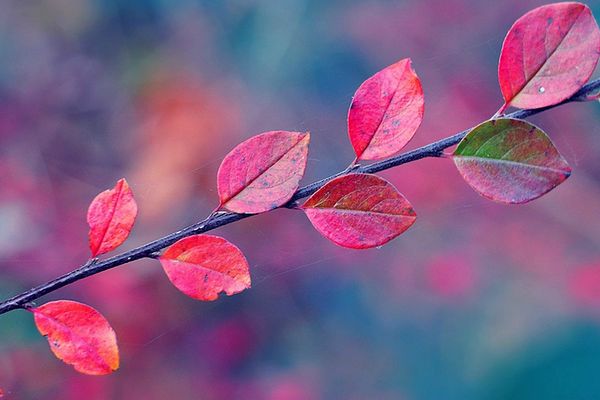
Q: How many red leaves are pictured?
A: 7